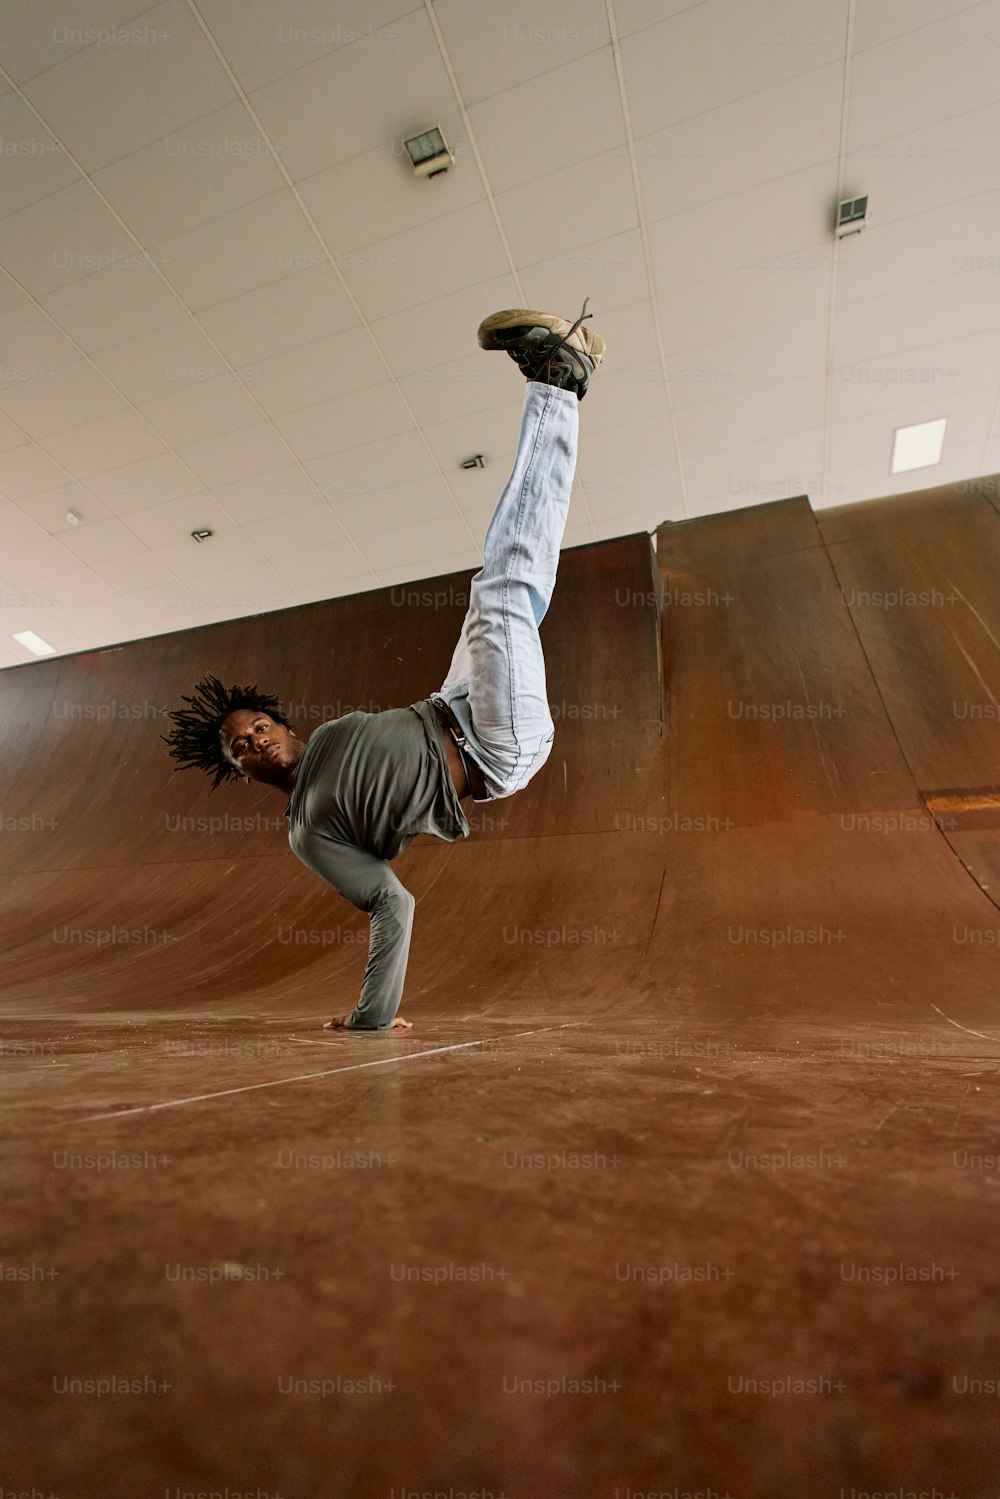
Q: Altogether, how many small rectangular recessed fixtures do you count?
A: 2